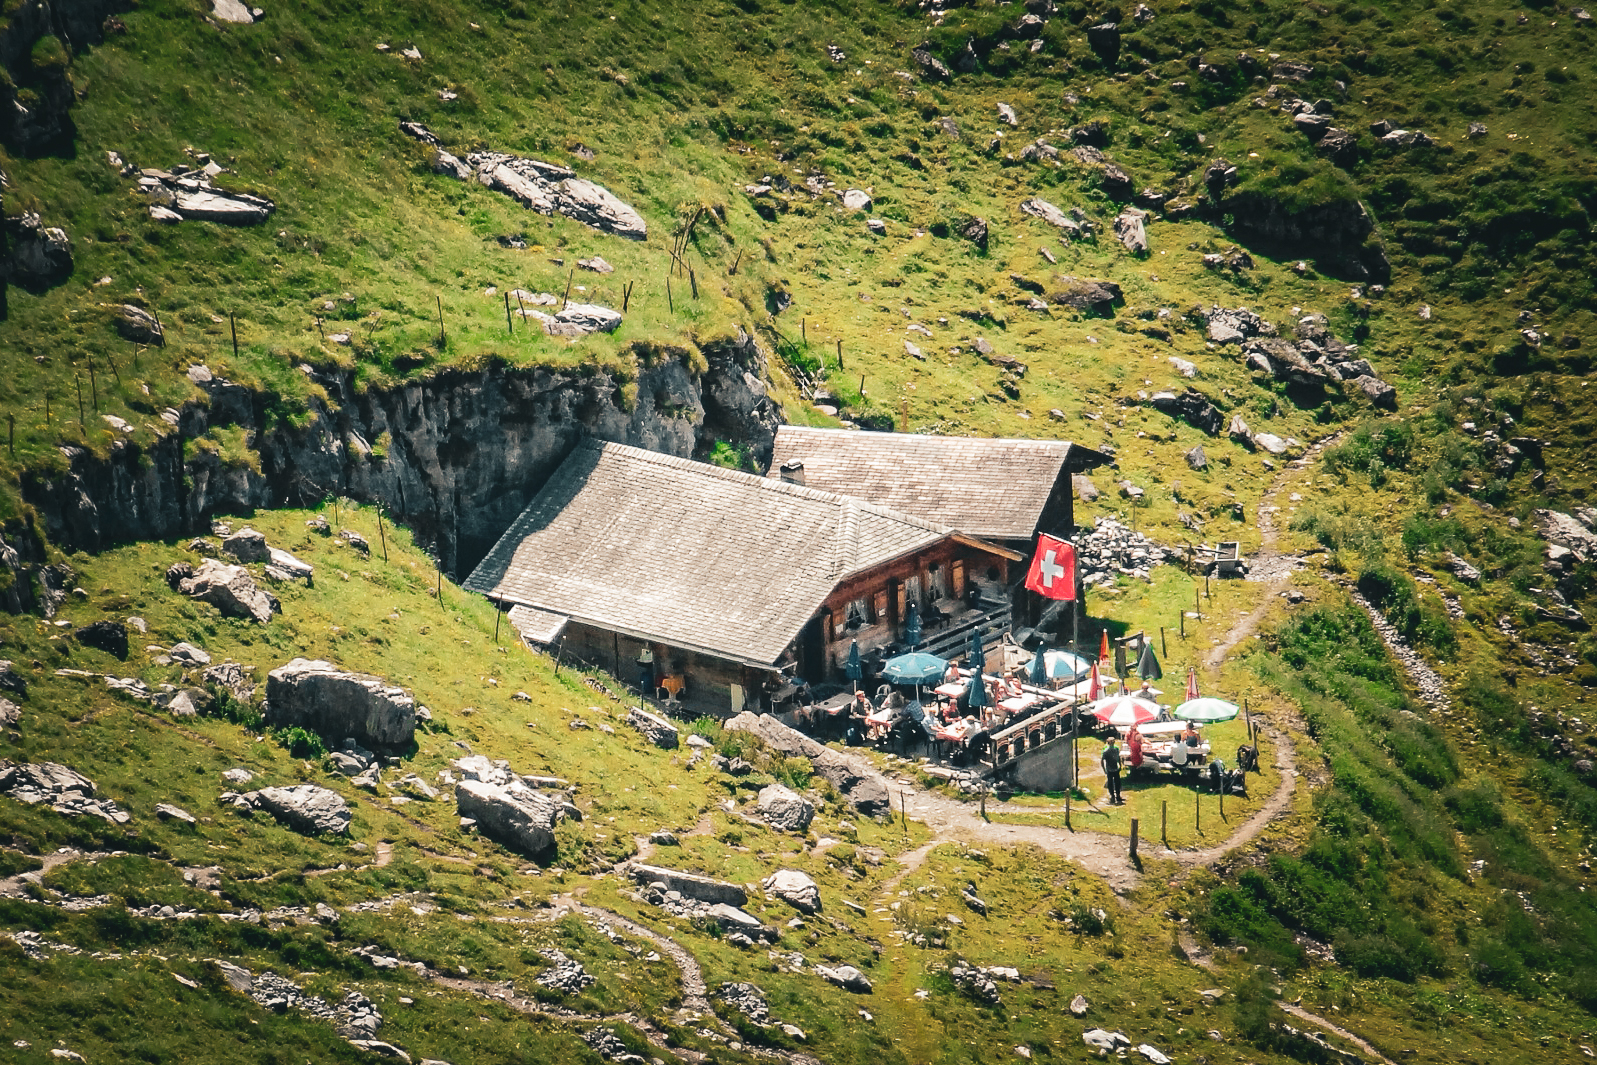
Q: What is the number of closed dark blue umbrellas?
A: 5